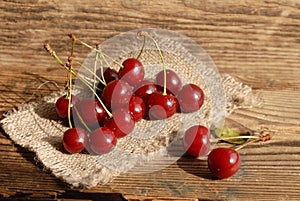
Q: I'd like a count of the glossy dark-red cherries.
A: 15